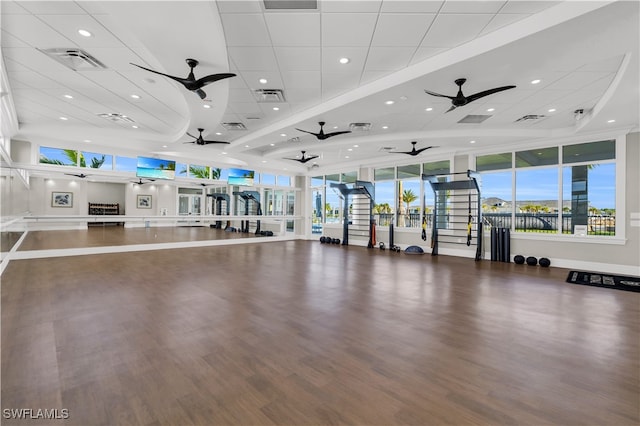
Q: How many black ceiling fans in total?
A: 6